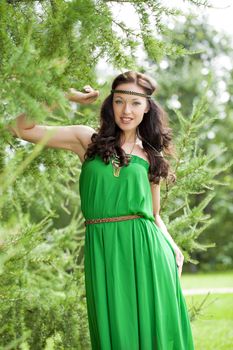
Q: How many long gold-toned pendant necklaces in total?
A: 1